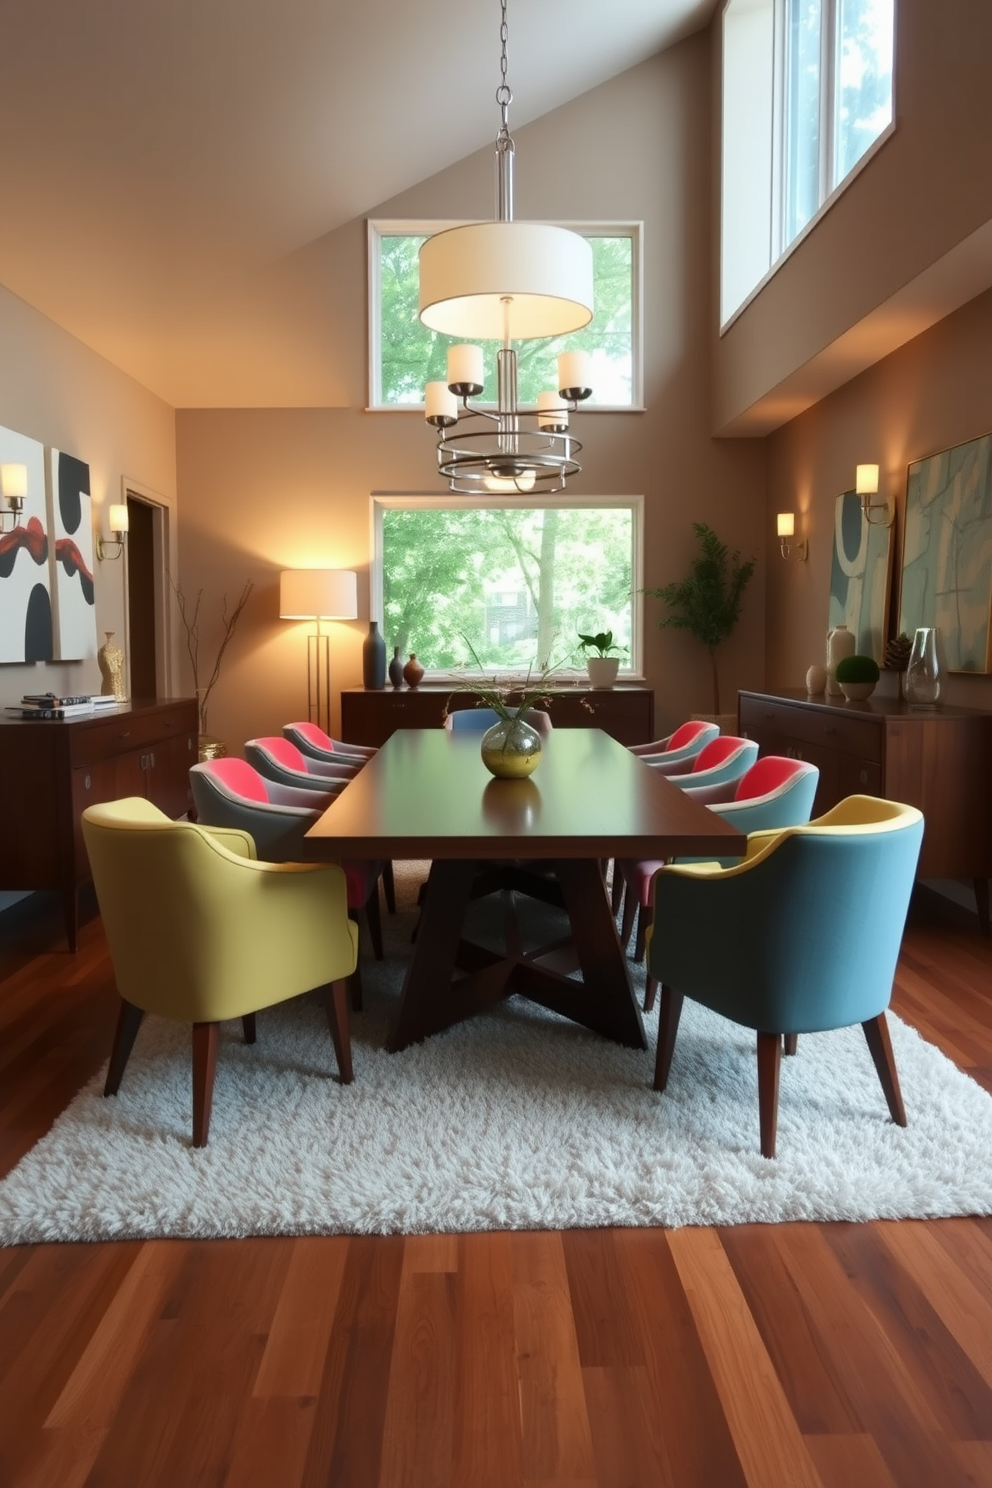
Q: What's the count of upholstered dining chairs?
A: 9